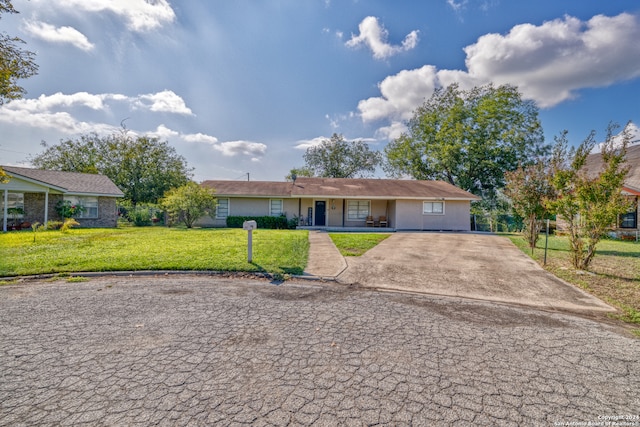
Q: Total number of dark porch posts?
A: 2